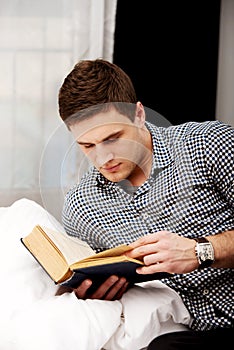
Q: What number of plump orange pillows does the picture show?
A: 0